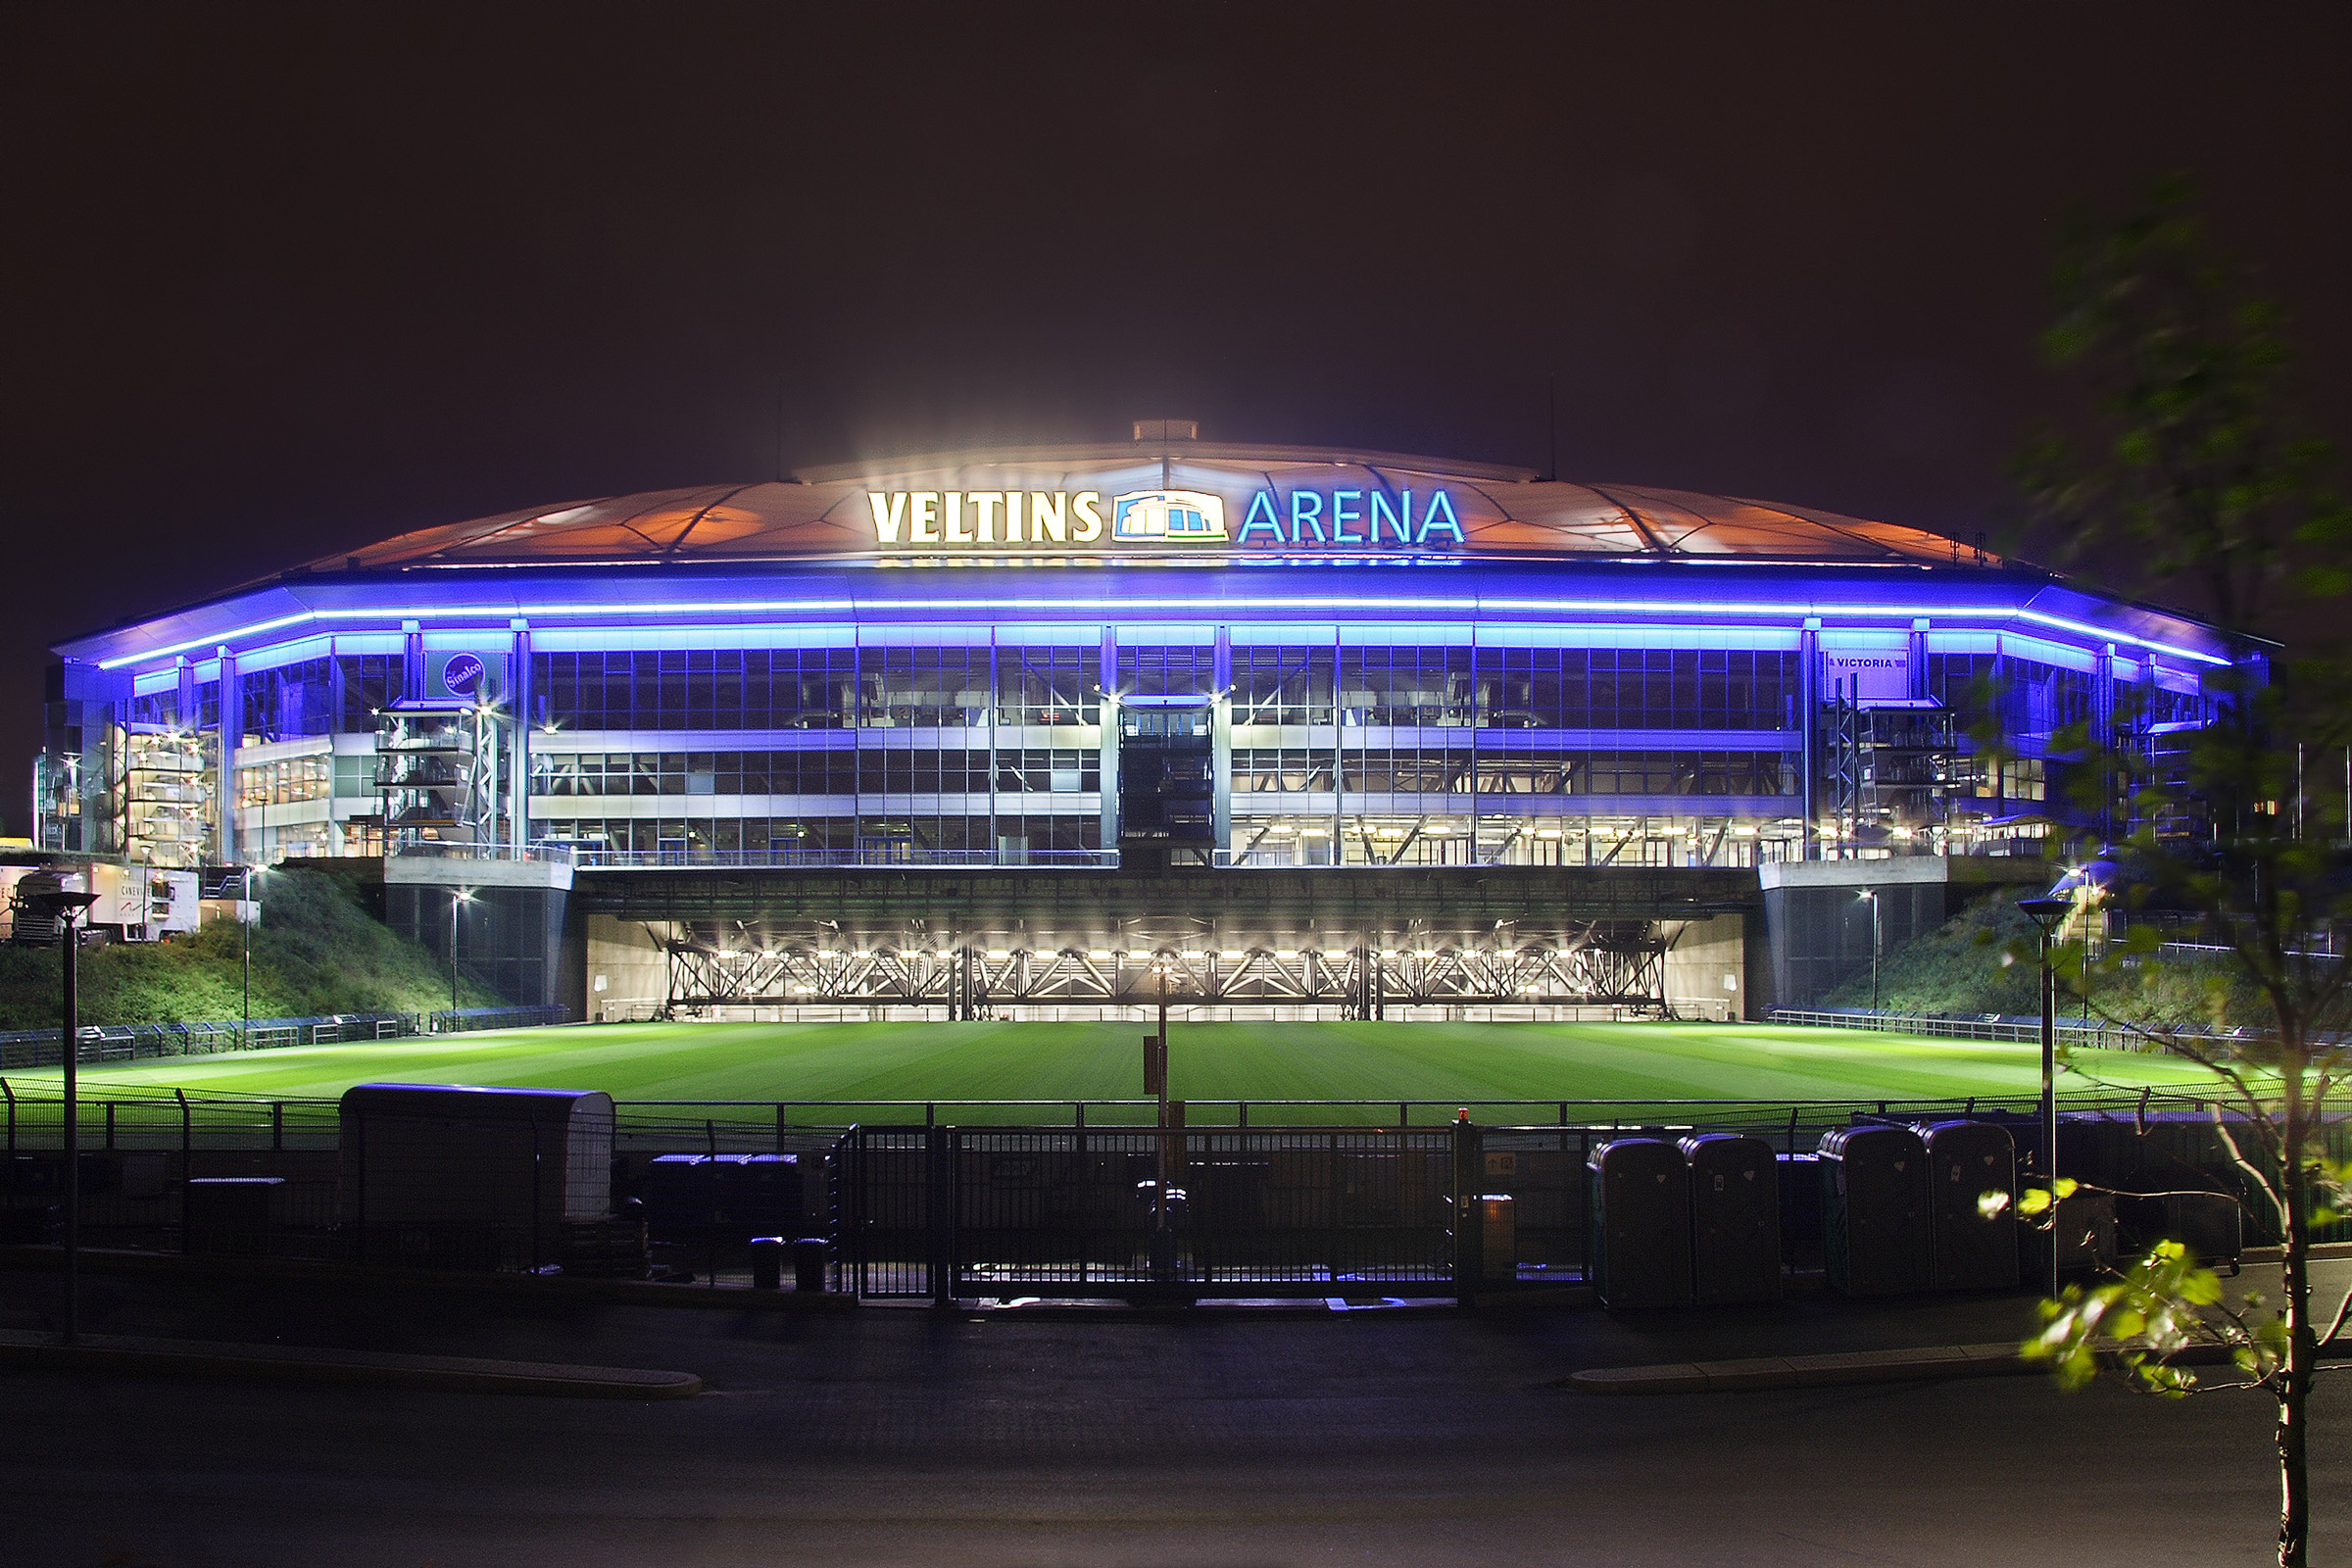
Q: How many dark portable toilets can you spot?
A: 4